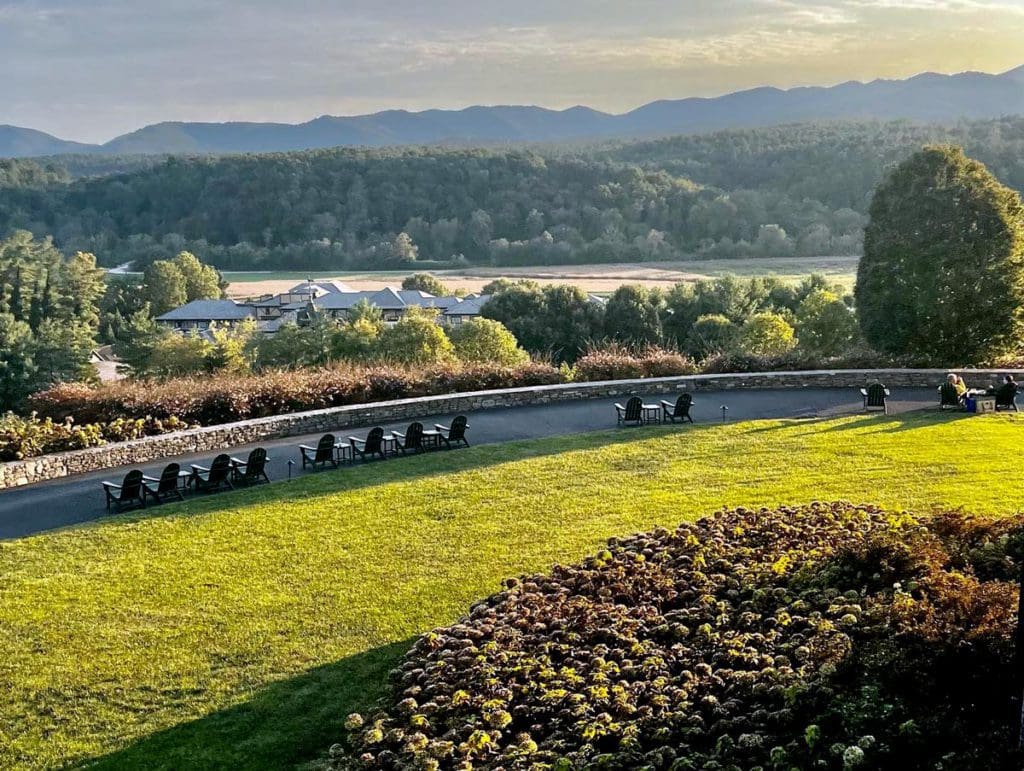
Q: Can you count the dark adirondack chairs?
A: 13